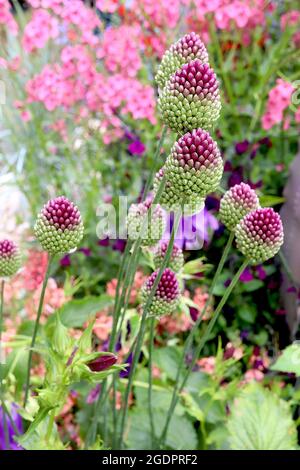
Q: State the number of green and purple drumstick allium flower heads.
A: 11